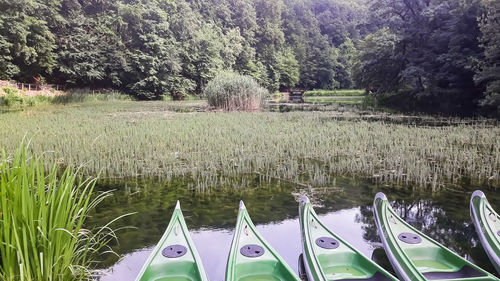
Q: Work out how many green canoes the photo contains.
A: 5